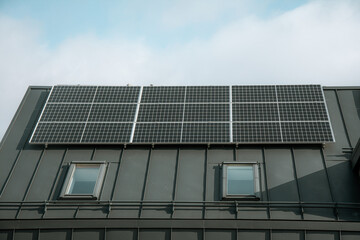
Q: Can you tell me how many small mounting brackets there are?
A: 6